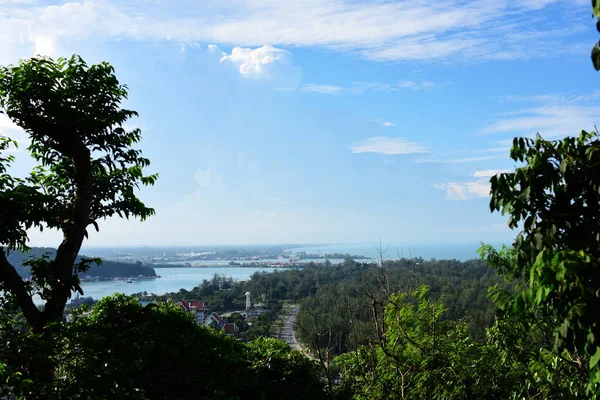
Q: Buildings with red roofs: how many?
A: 3